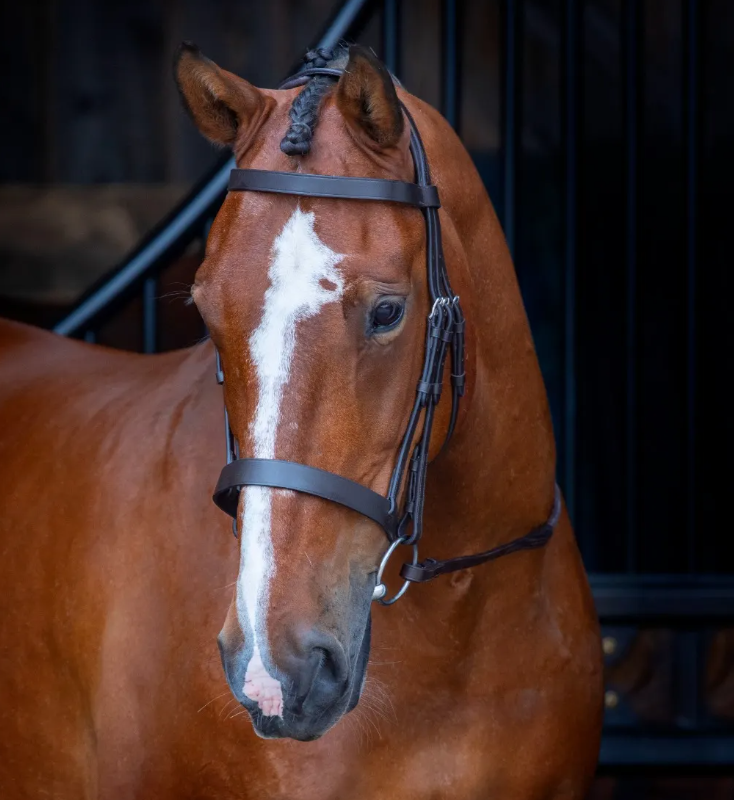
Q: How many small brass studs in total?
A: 2